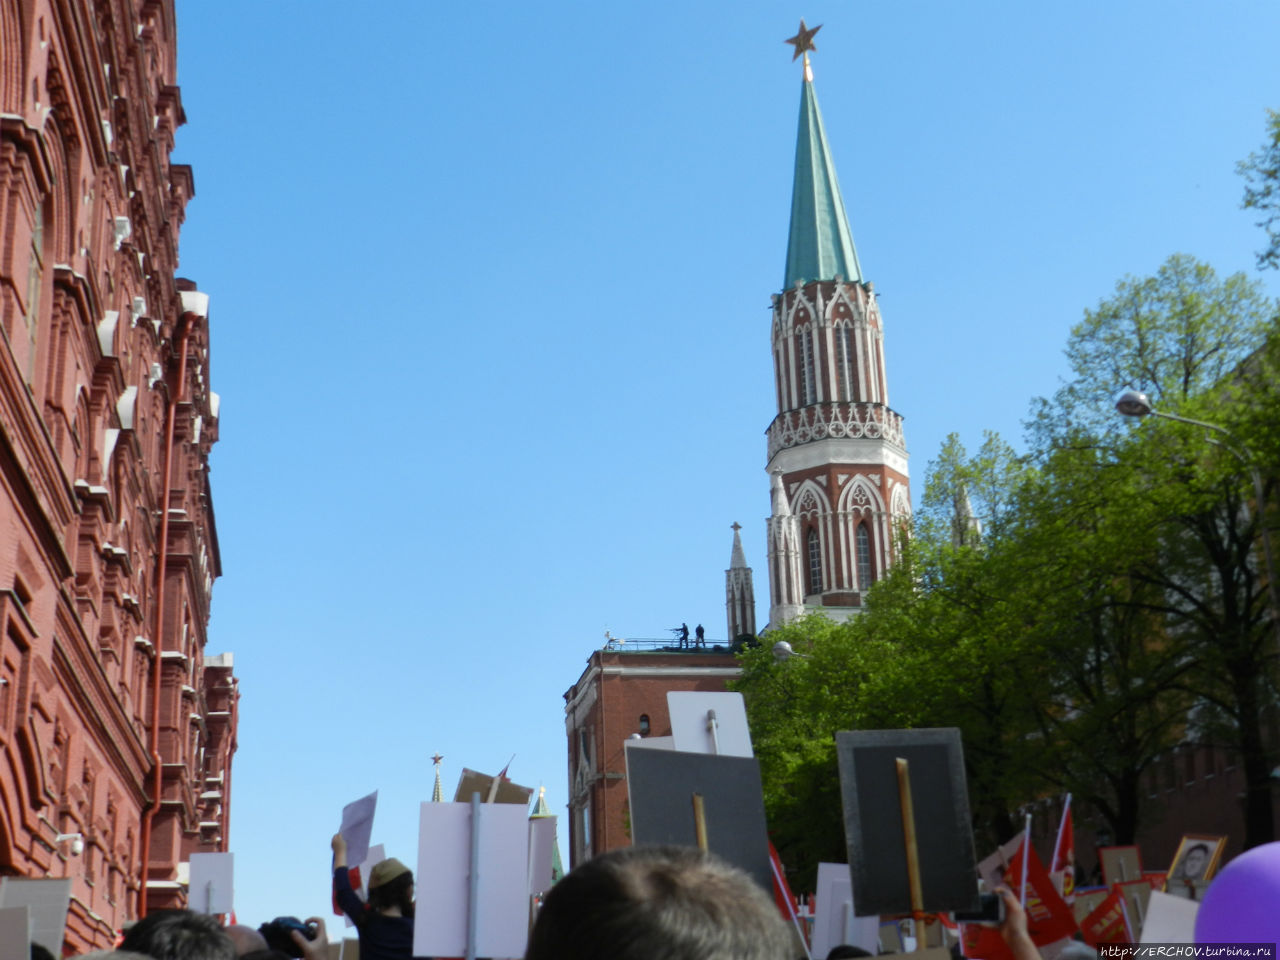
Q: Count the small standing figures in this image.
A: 2